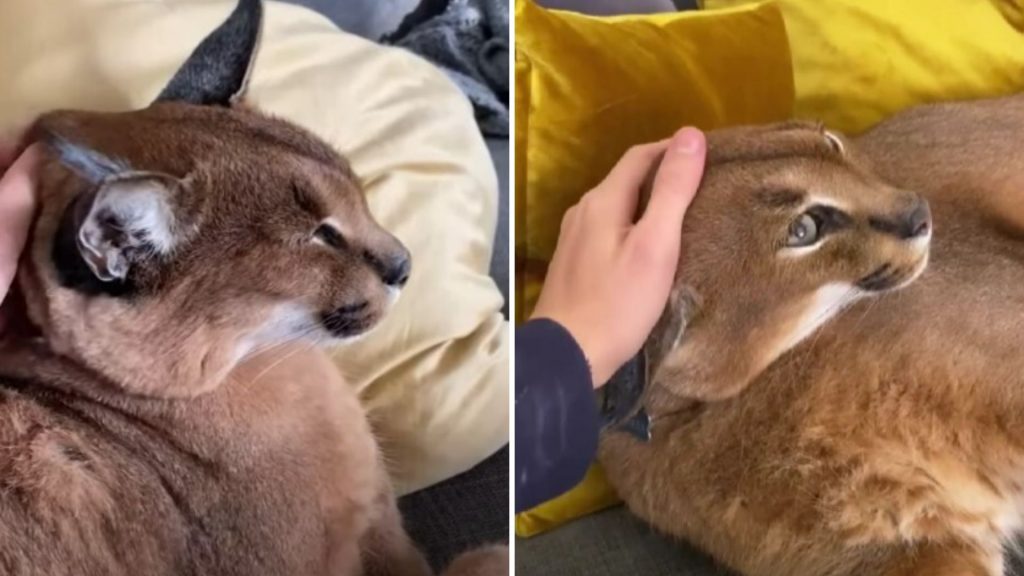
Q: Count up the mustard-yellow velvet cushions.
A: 2